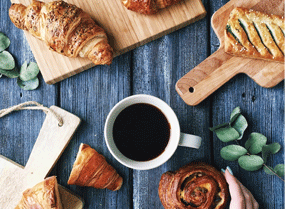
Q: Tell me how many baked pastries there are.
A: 6